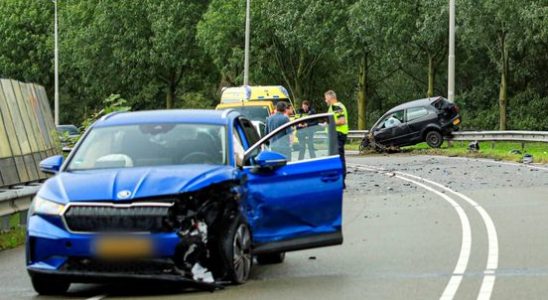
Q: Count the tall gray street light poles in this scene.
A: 3